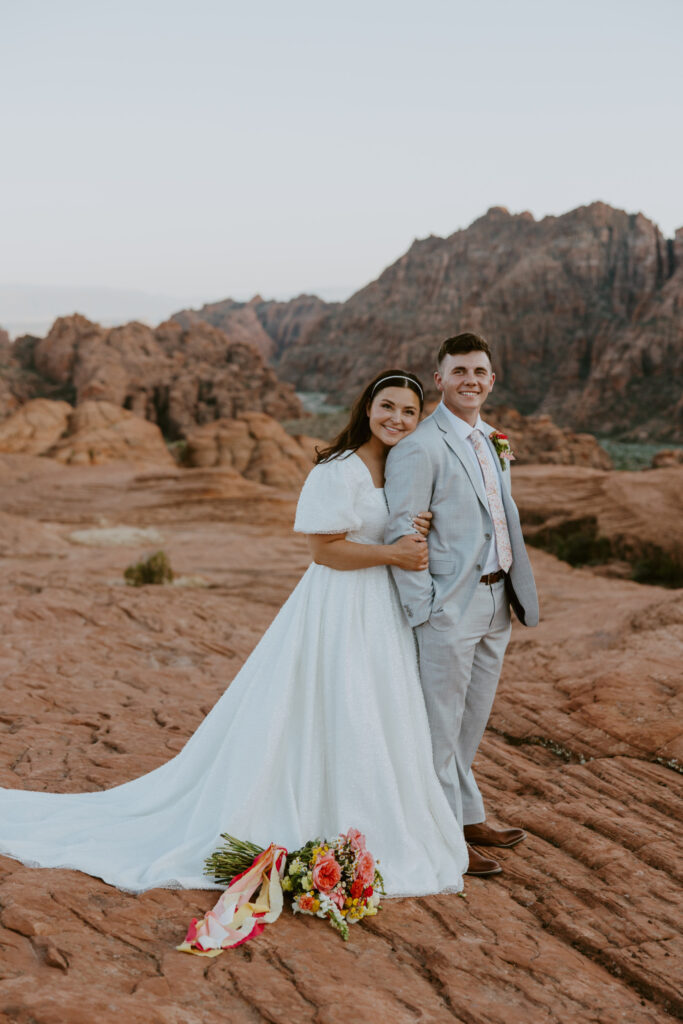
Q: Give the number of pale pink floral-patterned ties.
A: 1